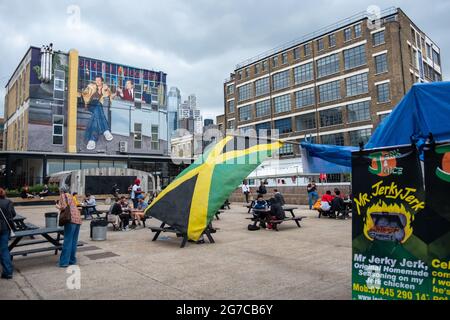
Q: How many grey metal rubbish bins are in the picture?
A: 2